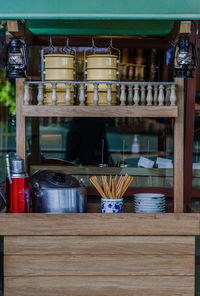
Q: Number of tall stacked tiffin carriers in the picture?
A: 2